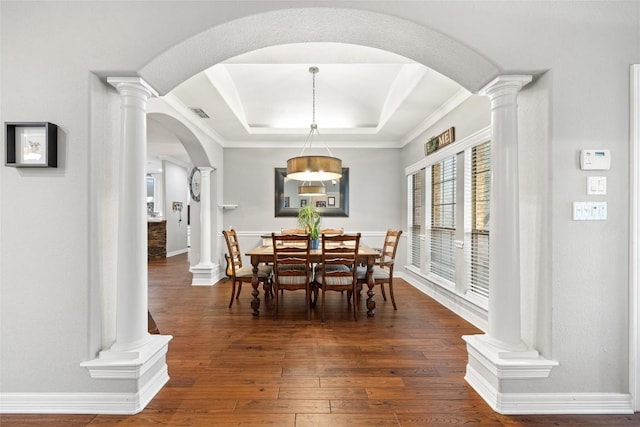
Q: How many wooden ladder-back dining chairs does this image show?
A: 6